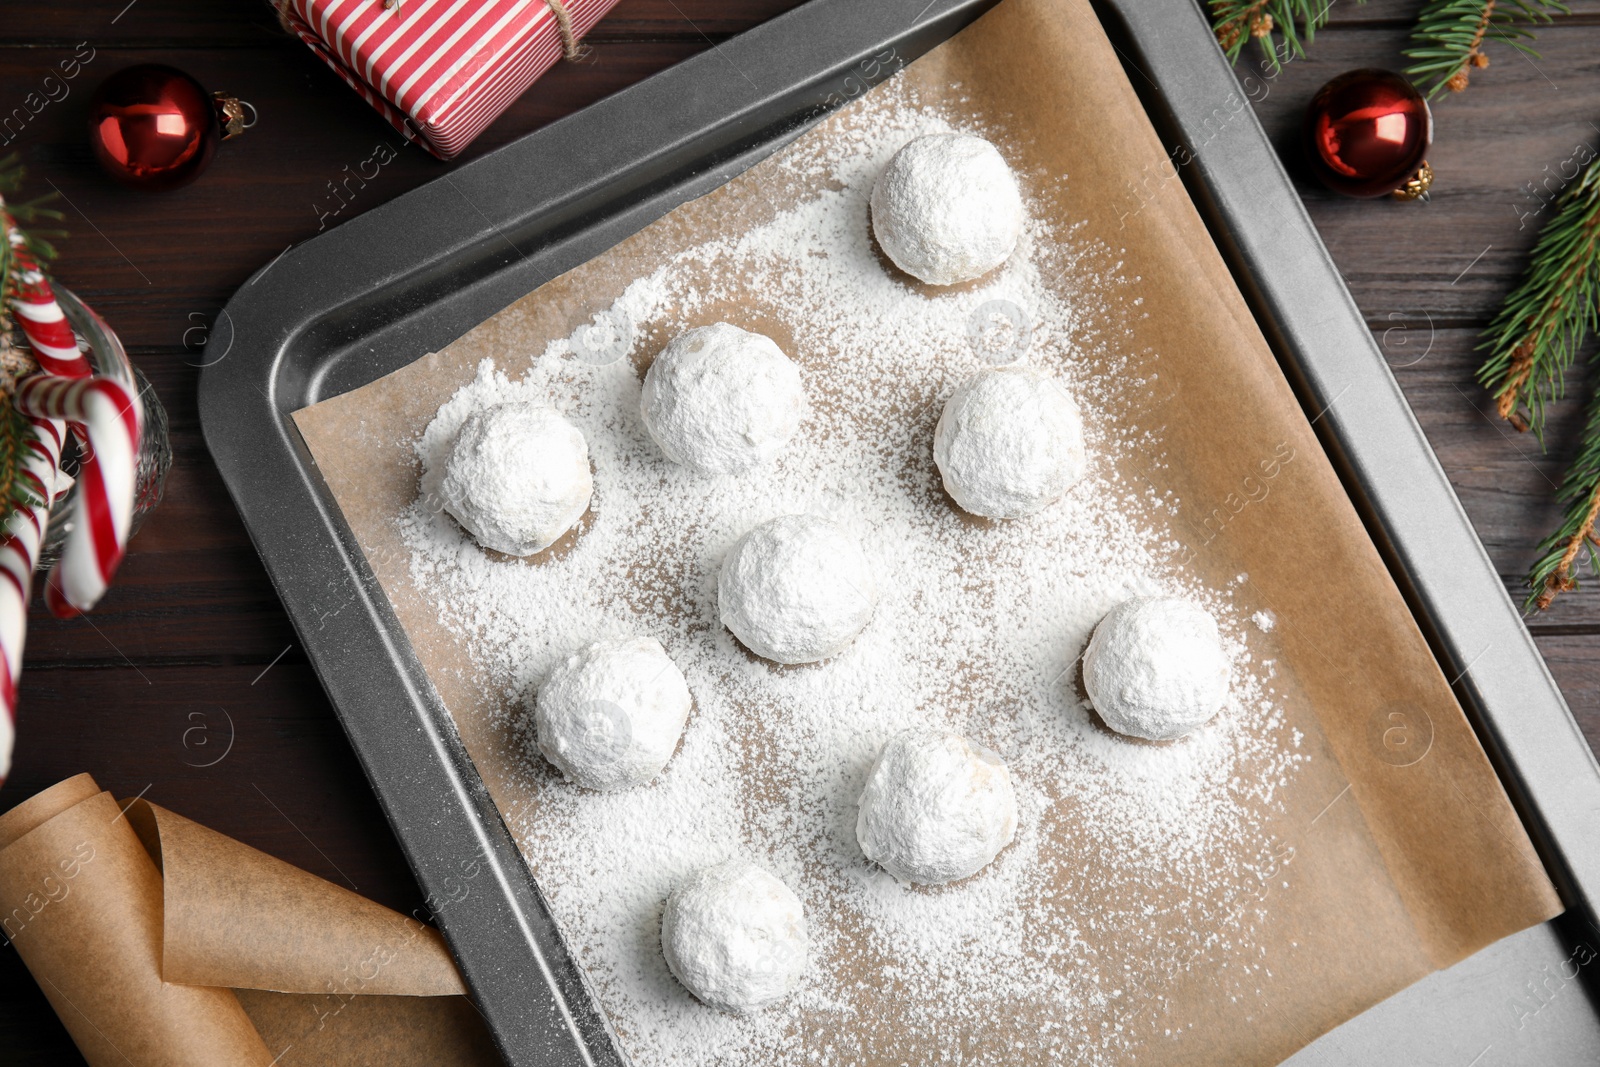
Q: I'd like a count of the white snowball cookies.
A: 9